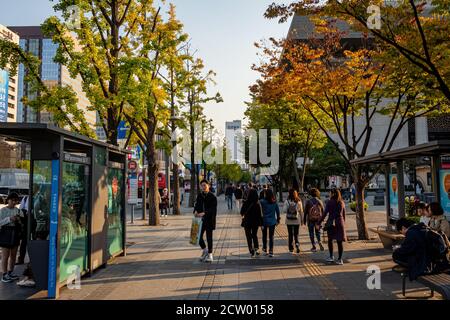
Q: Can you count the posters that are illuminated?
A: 2